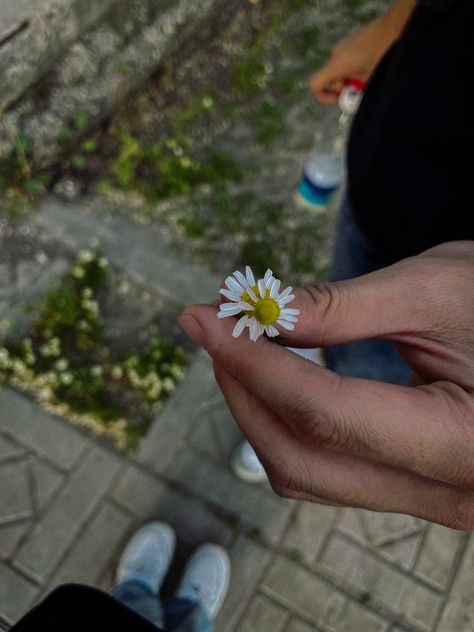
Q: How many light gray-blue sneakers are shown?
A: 2